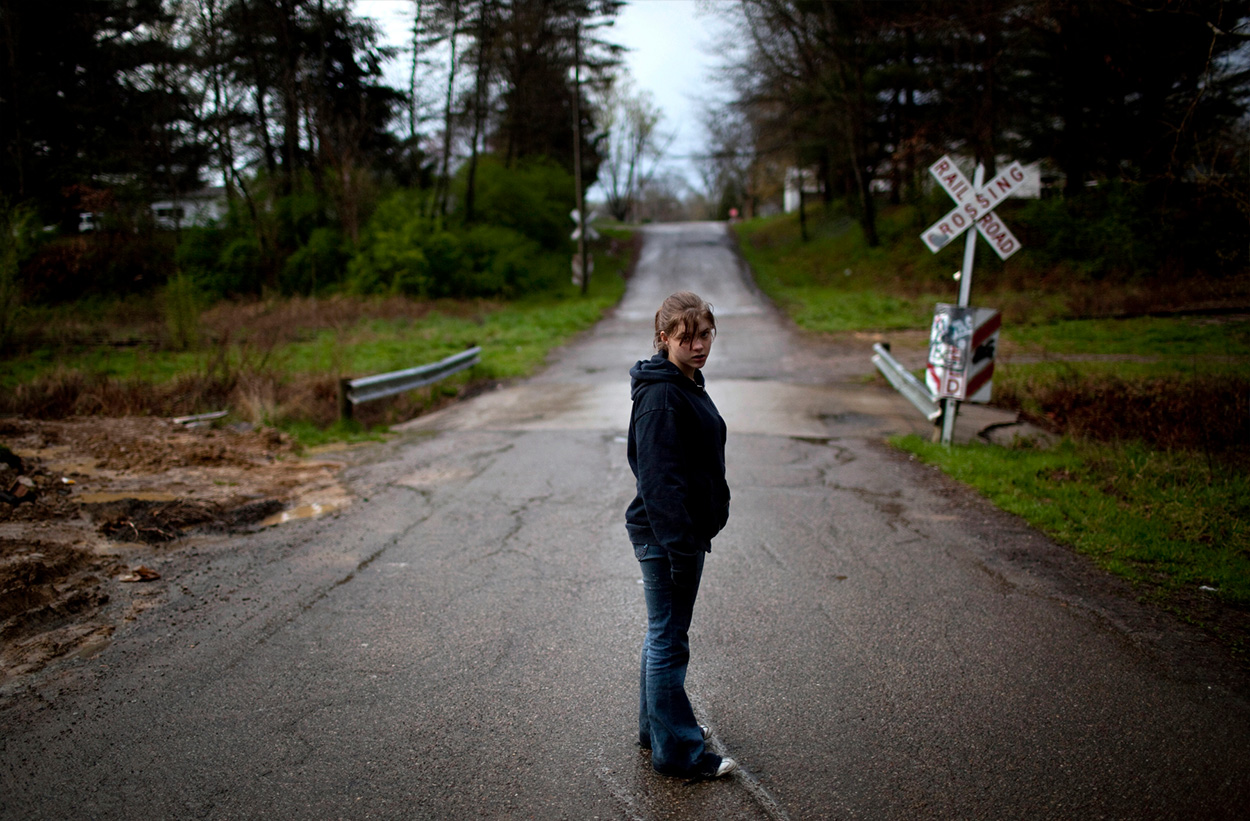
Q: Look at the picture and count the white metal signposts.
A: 1